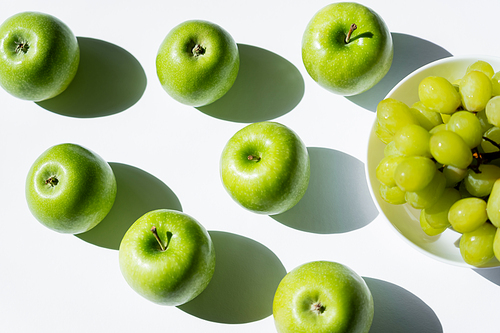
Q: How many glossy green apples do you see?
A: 7